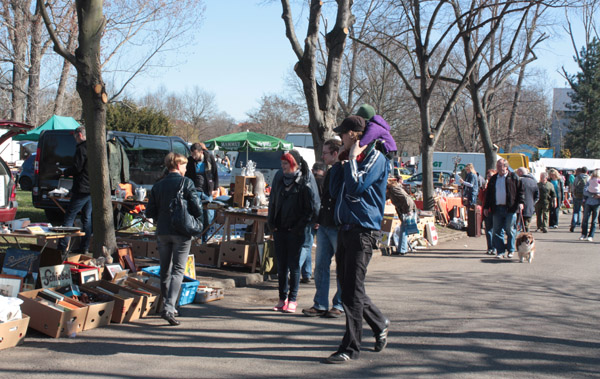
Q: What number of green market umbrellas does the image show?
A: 2